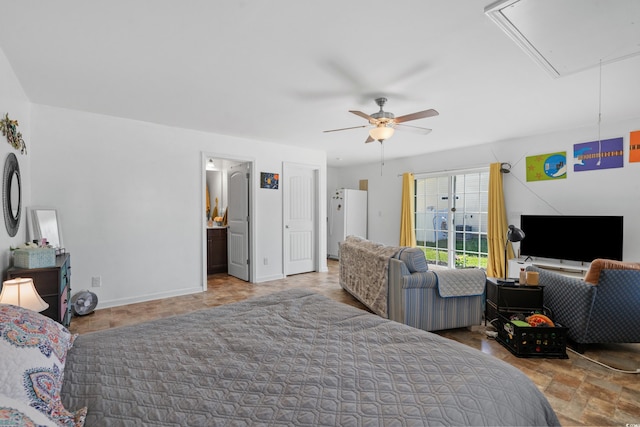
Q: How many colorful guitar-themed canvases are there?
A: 3